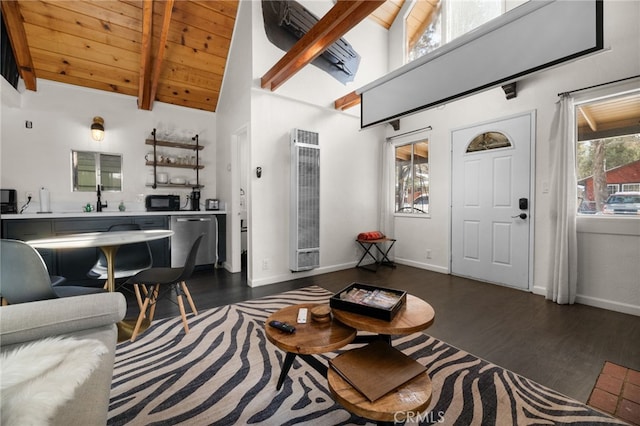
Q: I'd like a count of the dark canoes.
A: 1